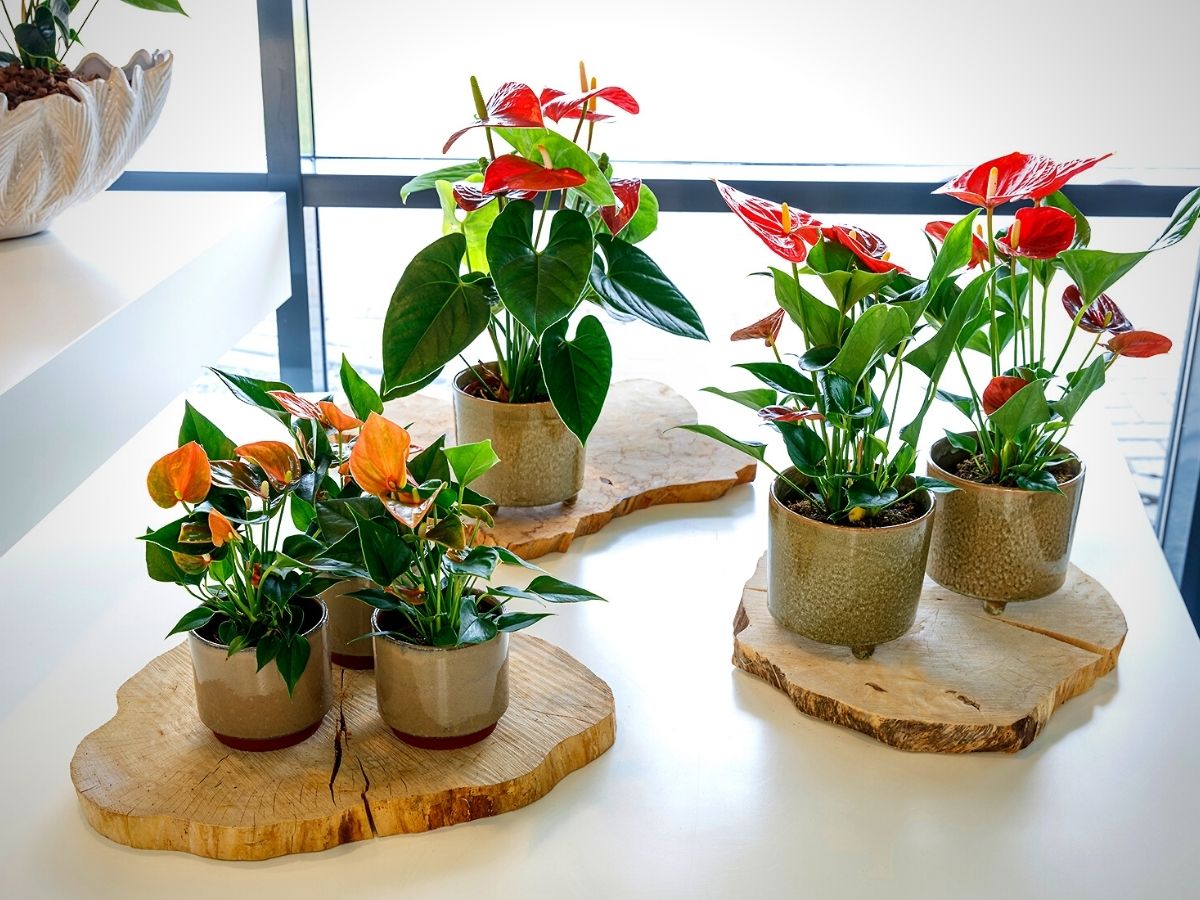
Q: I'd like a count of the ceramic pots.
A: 7